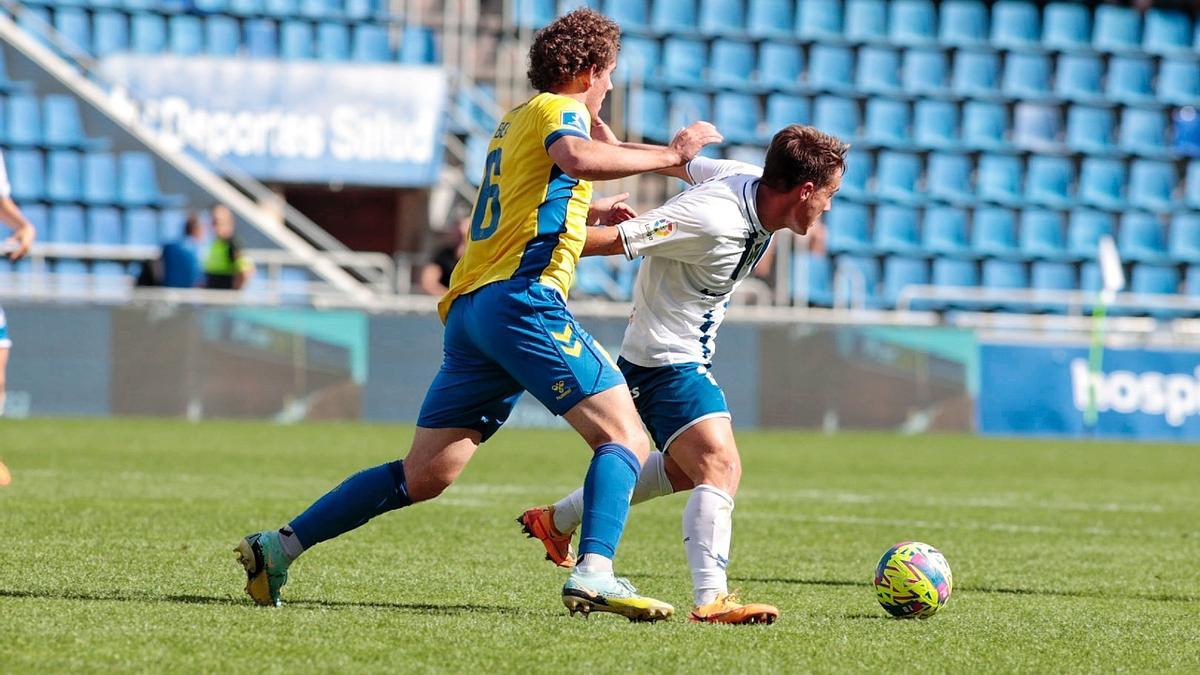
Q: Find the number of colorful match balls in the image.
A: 1